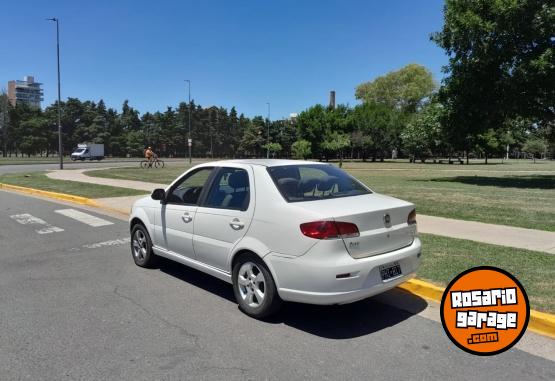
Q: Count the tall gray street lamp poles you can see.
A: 3